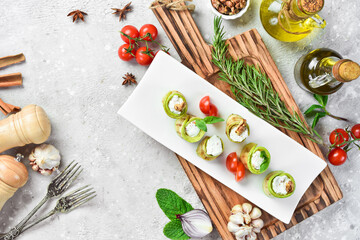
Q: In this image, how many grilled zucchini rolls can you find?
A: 6